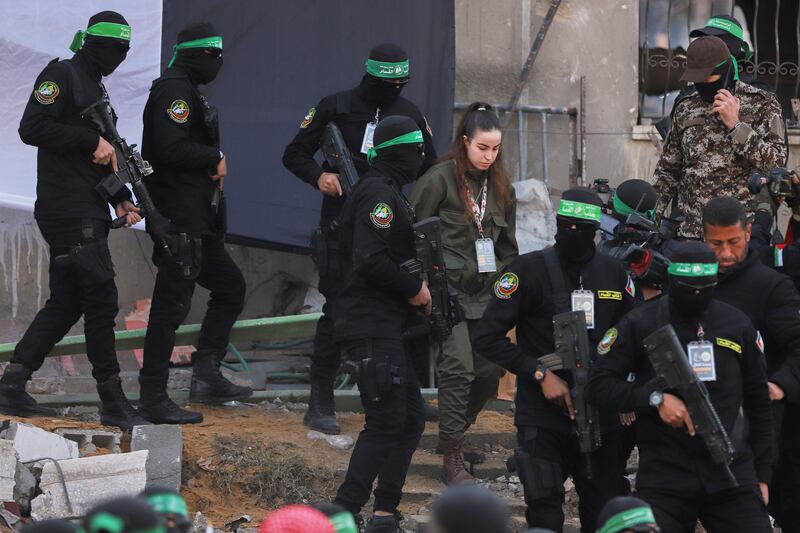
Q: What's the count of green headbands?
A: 13